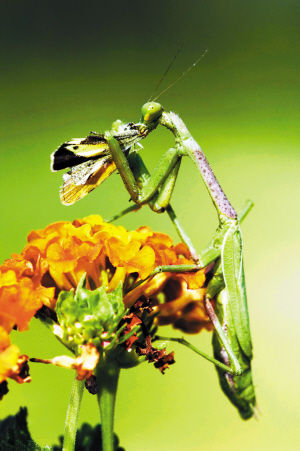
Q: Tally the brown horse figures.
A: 0